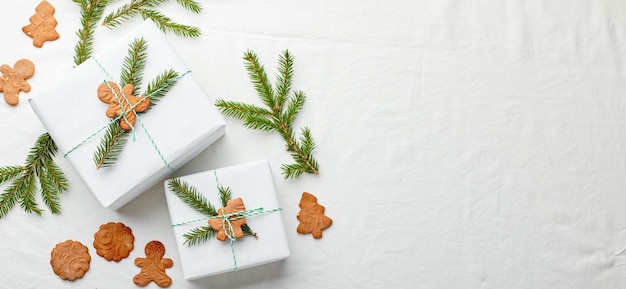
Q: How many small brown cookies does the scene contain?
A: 8